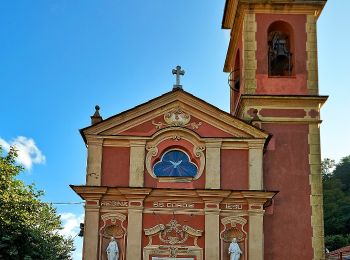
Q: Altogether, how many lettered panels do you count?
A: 3